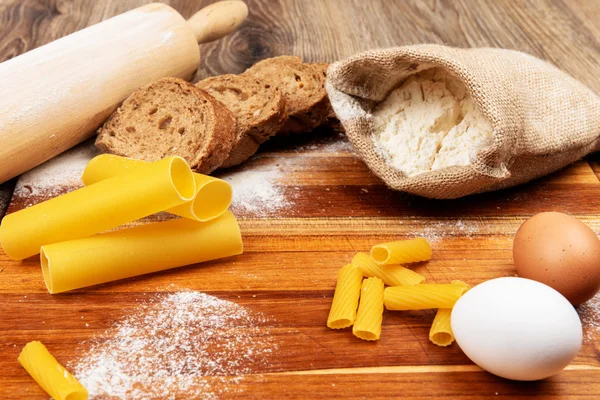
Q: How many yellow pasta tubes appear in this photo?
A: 10